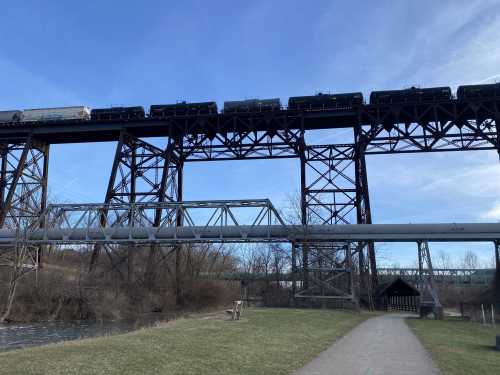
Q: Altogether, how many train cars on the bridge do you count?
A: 8